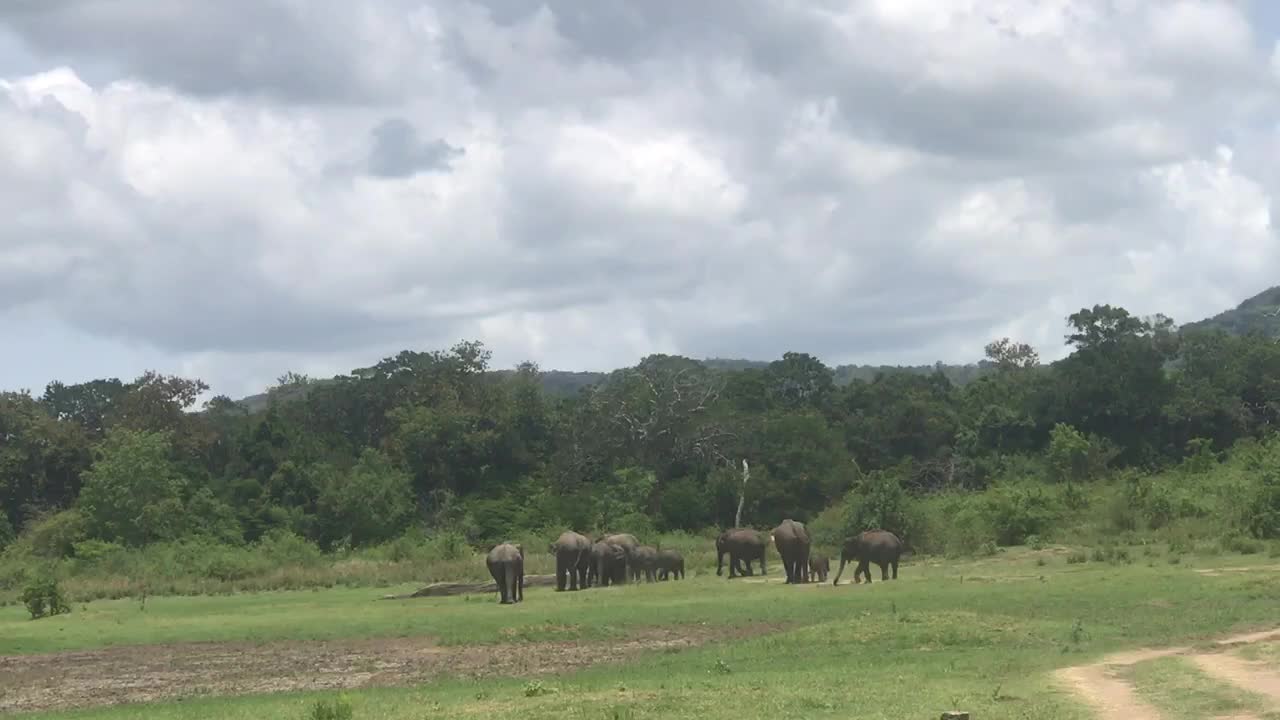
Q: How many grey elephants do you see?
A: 10